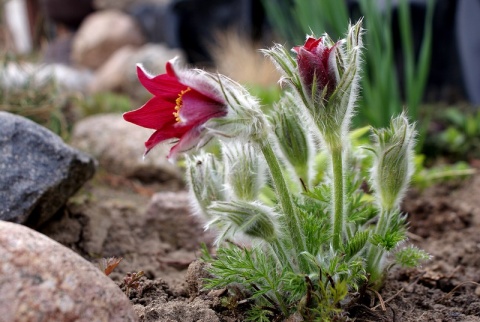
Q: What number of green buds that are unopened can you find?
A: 5